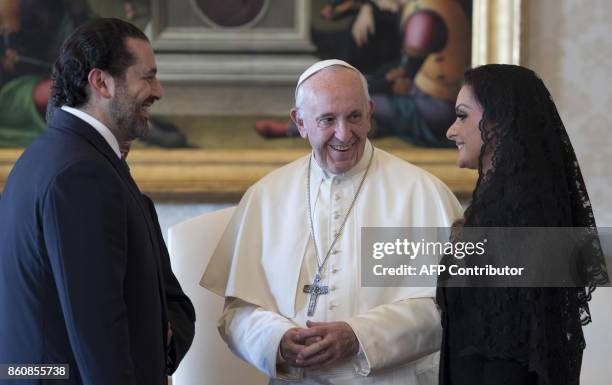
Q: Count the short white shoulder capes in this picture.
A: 1